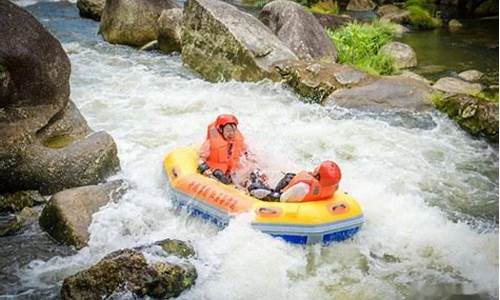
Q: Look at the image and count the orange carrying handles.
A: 3